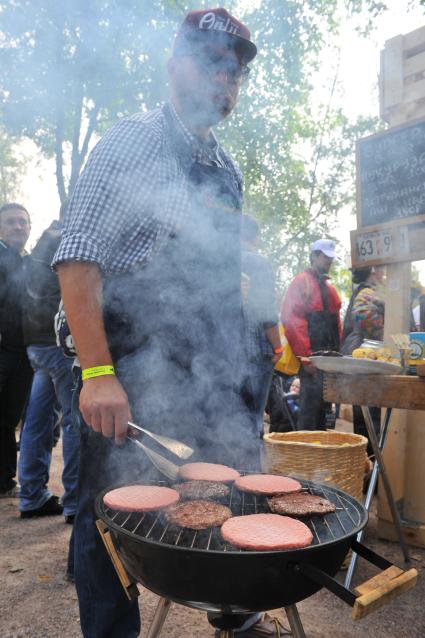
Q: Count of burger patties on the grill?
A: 7